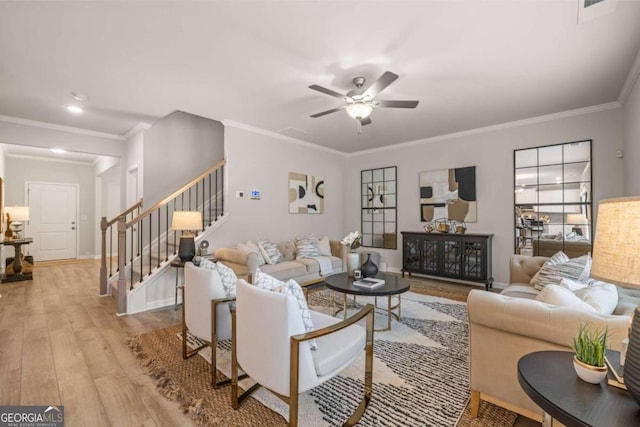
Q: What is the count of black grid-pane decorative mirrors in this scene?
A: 2